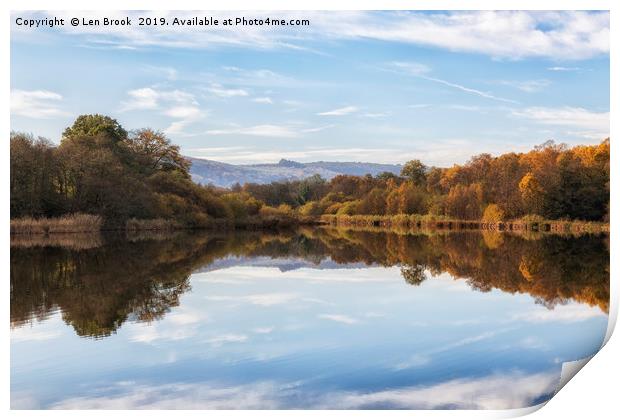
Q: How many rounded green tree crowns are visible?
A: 2